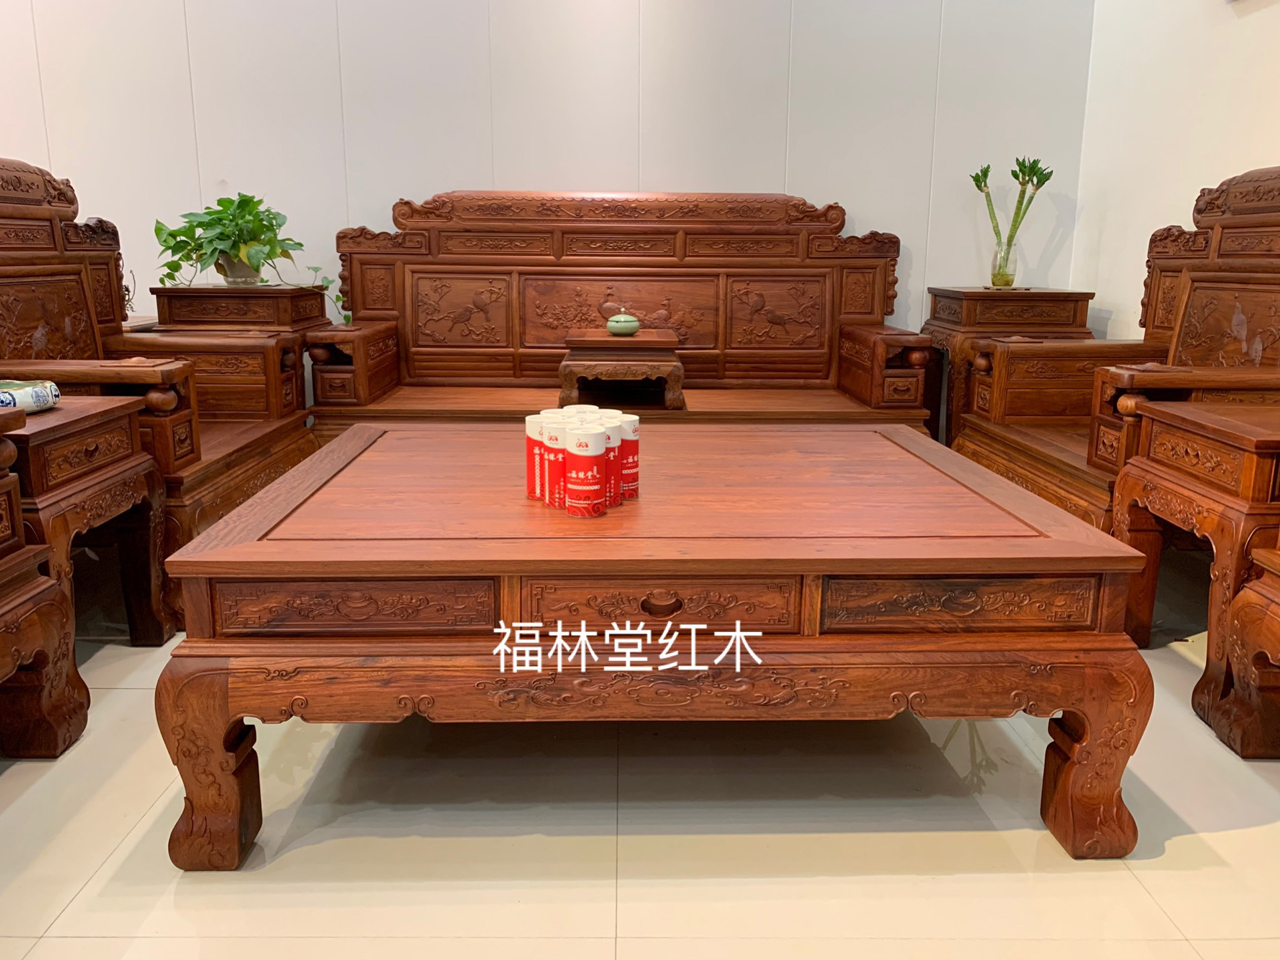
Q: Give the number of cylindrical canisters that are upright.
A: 9